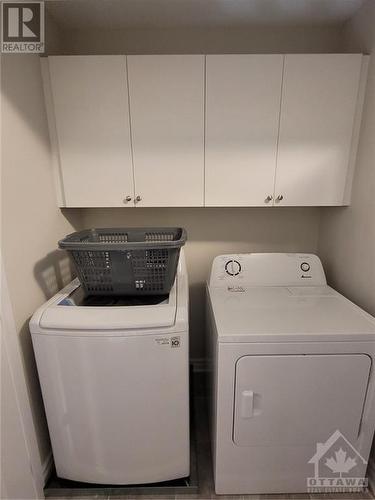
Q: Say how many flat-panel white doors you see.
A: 4